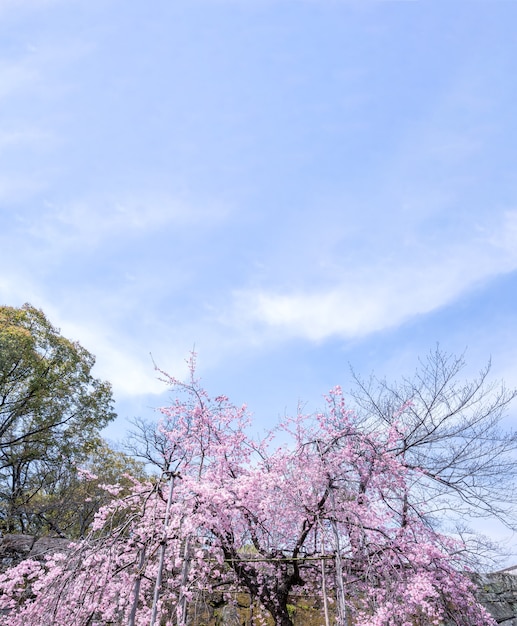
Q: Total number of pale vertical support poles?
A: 5